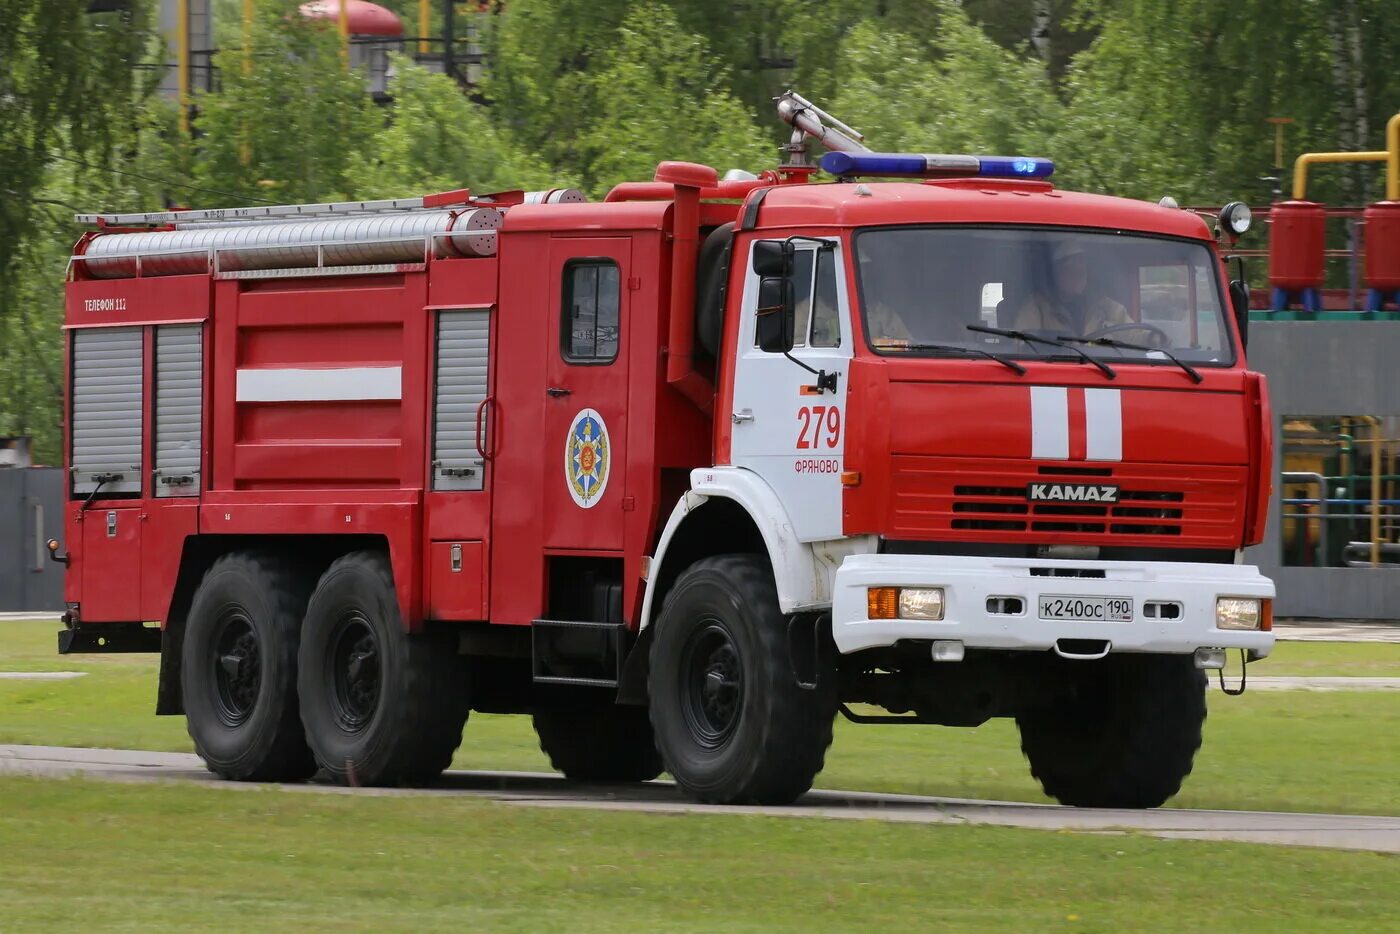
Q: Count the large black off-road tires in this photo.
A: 5